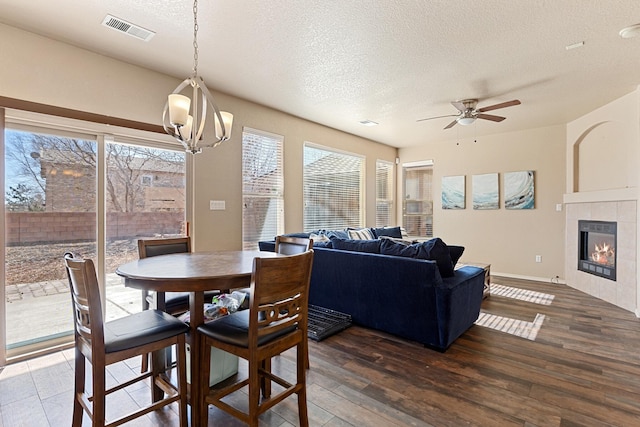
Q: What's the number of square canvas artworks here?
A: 3